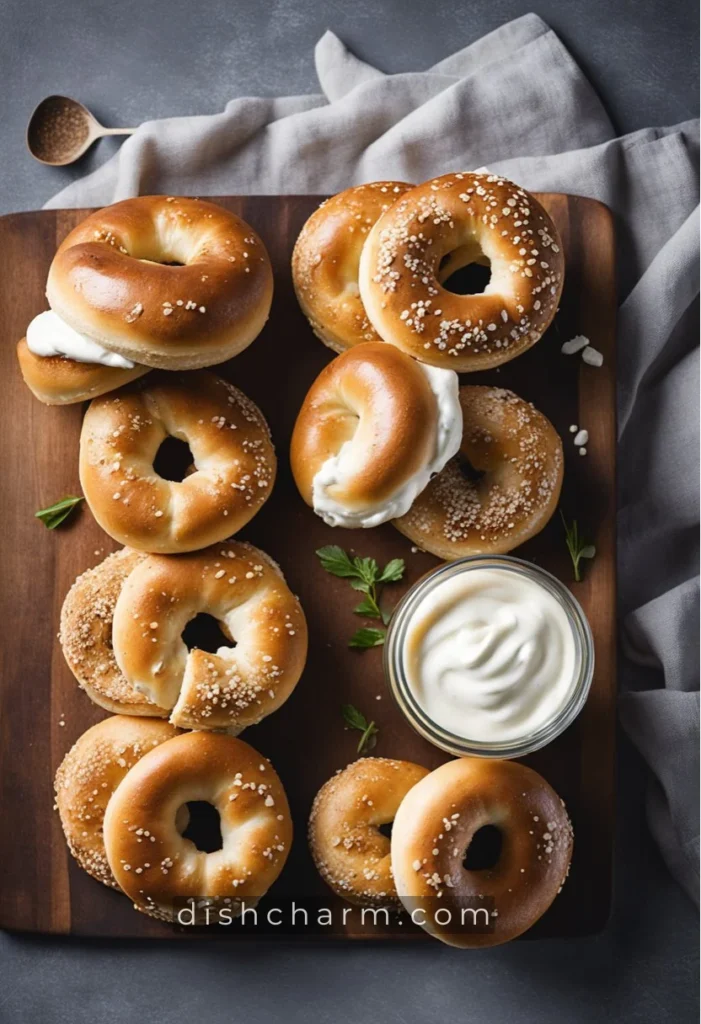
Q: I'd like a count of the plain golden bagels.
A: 1